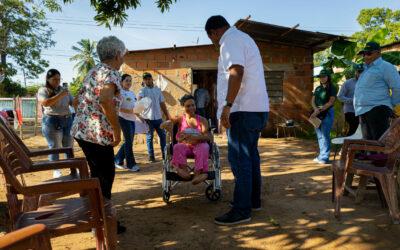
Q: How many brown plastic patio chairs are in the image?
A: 4